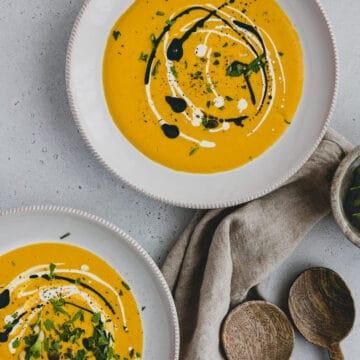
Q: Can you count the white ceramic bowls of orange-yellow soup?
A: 2